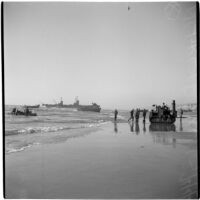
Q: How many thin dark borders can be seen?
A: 2